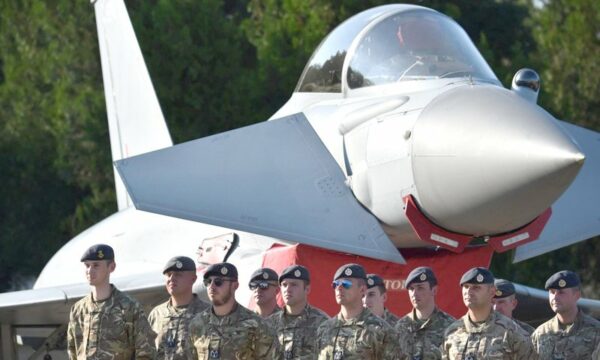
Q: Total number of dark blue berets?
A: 11